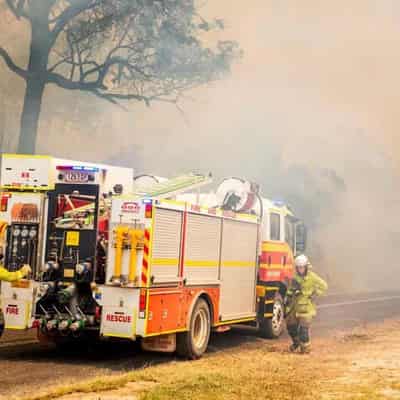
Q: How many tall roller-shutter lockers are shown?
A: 3